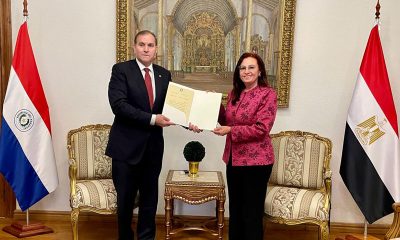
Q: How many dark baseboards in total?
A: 1